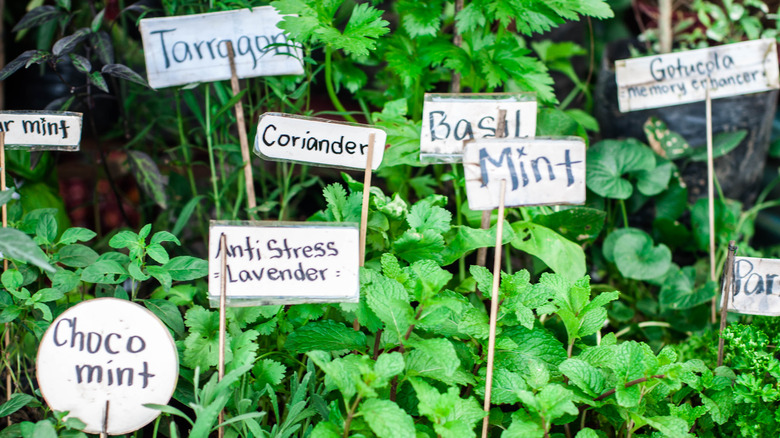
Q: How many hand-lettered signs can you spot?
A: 9